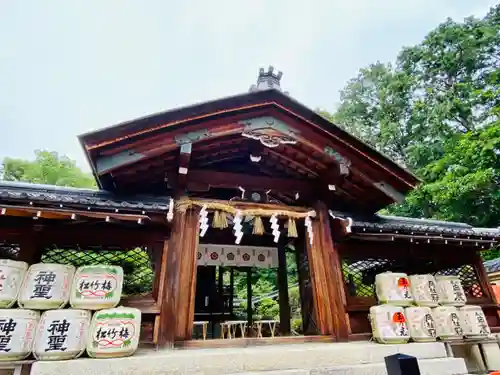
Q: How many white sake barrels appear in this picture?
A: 13